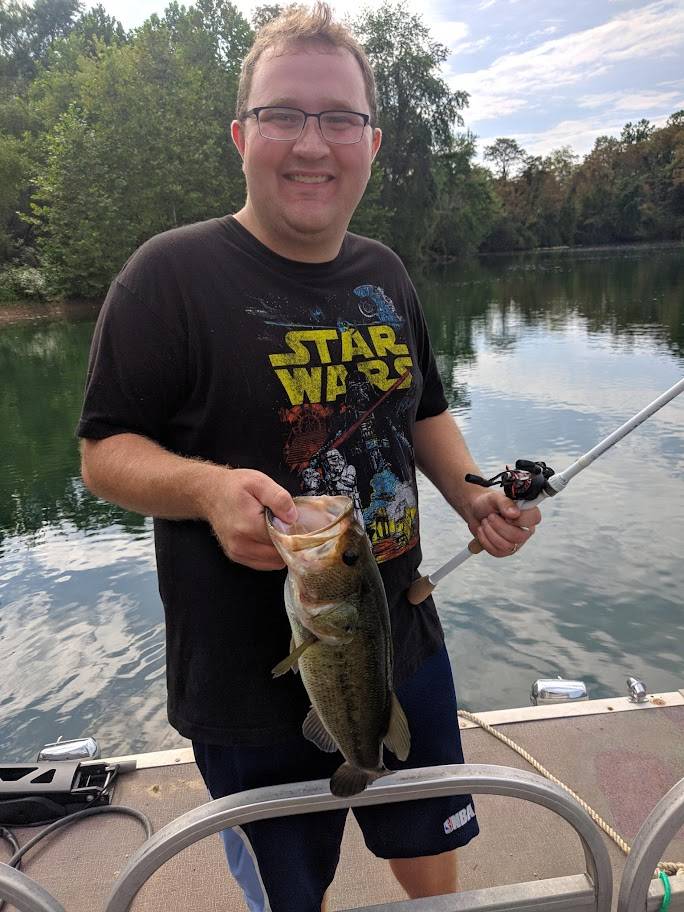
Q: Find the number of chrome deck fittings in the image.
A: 3